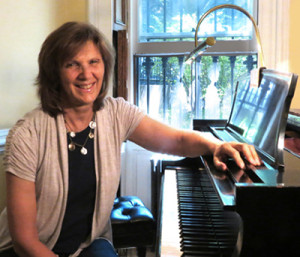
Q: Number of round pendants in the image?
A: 5